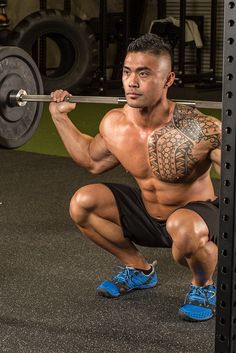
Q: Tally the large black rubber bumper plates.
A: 1